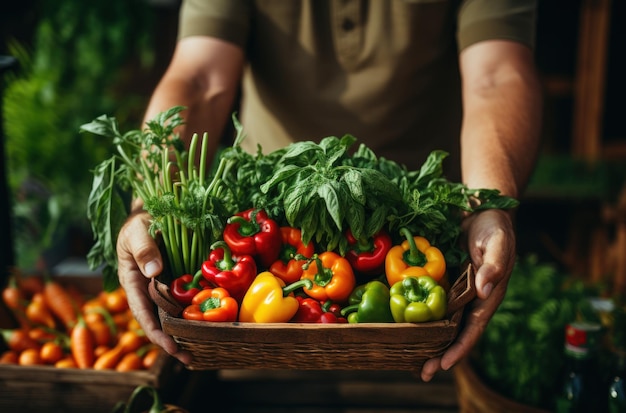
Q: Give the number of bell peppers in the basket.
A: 12